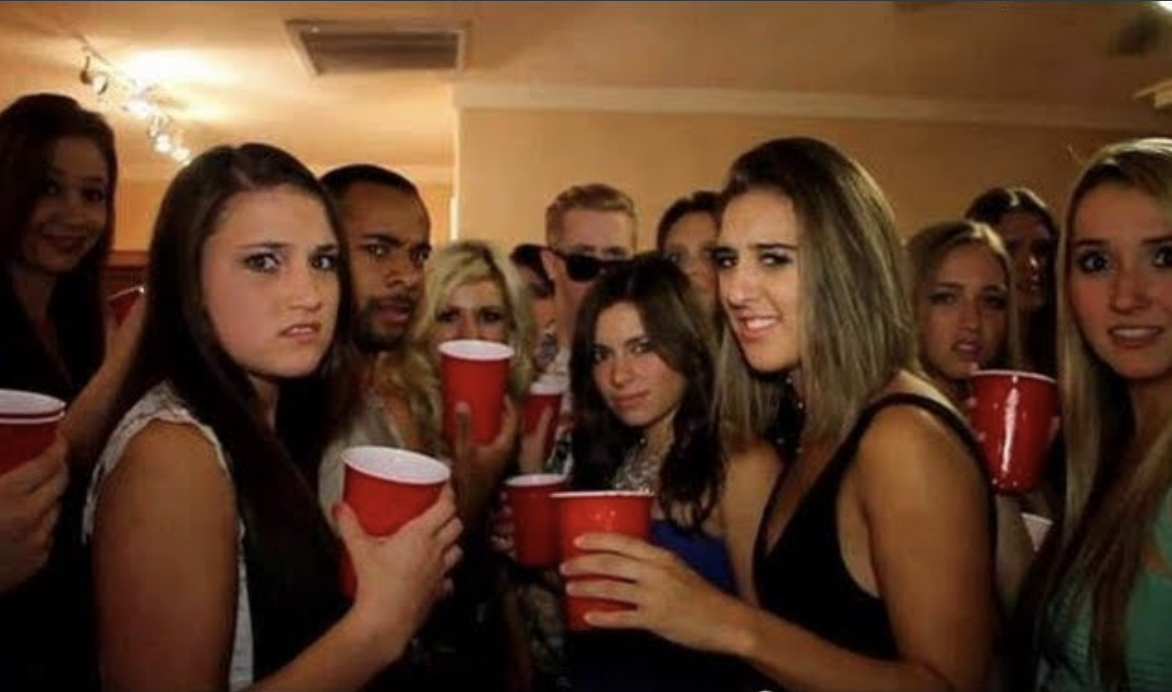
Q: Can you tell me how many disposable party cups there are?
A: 8